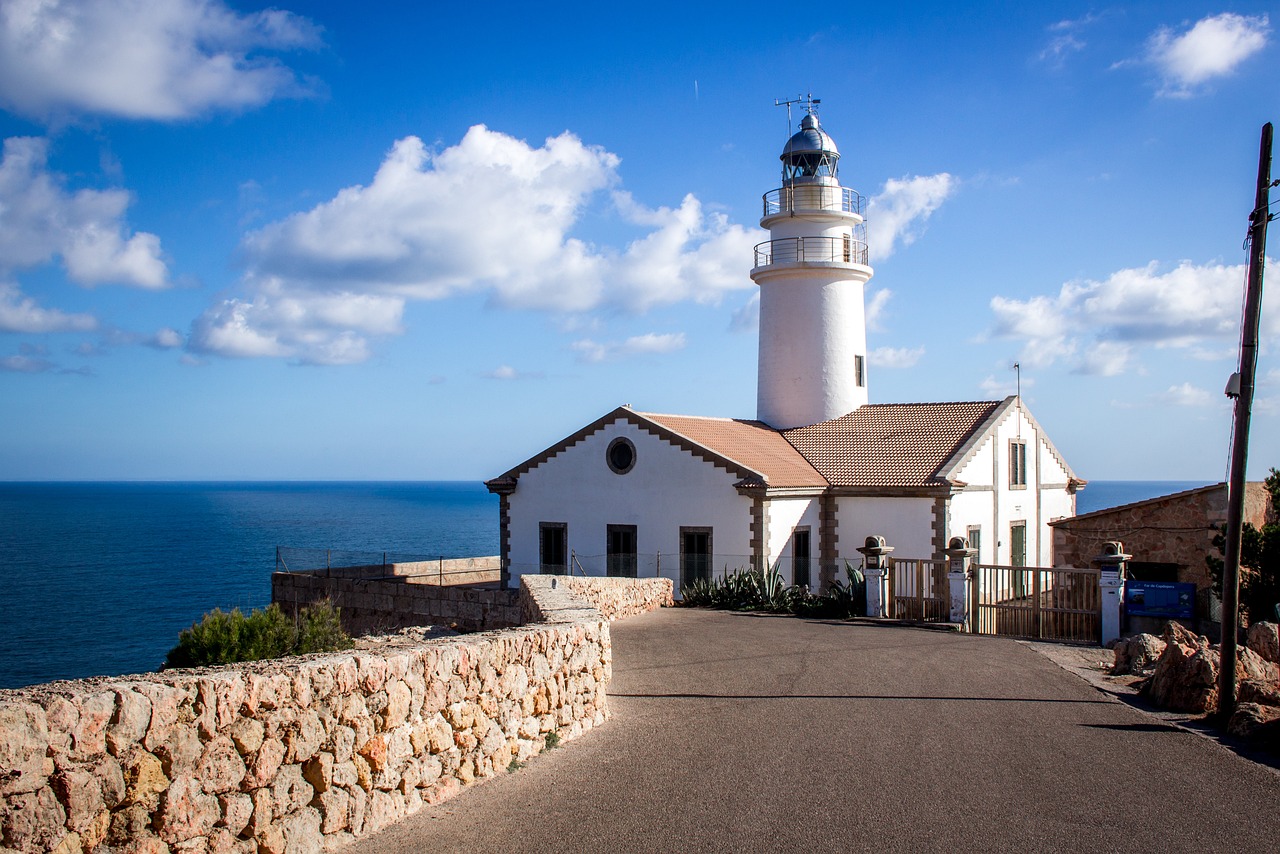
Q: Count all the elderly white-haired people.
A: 0